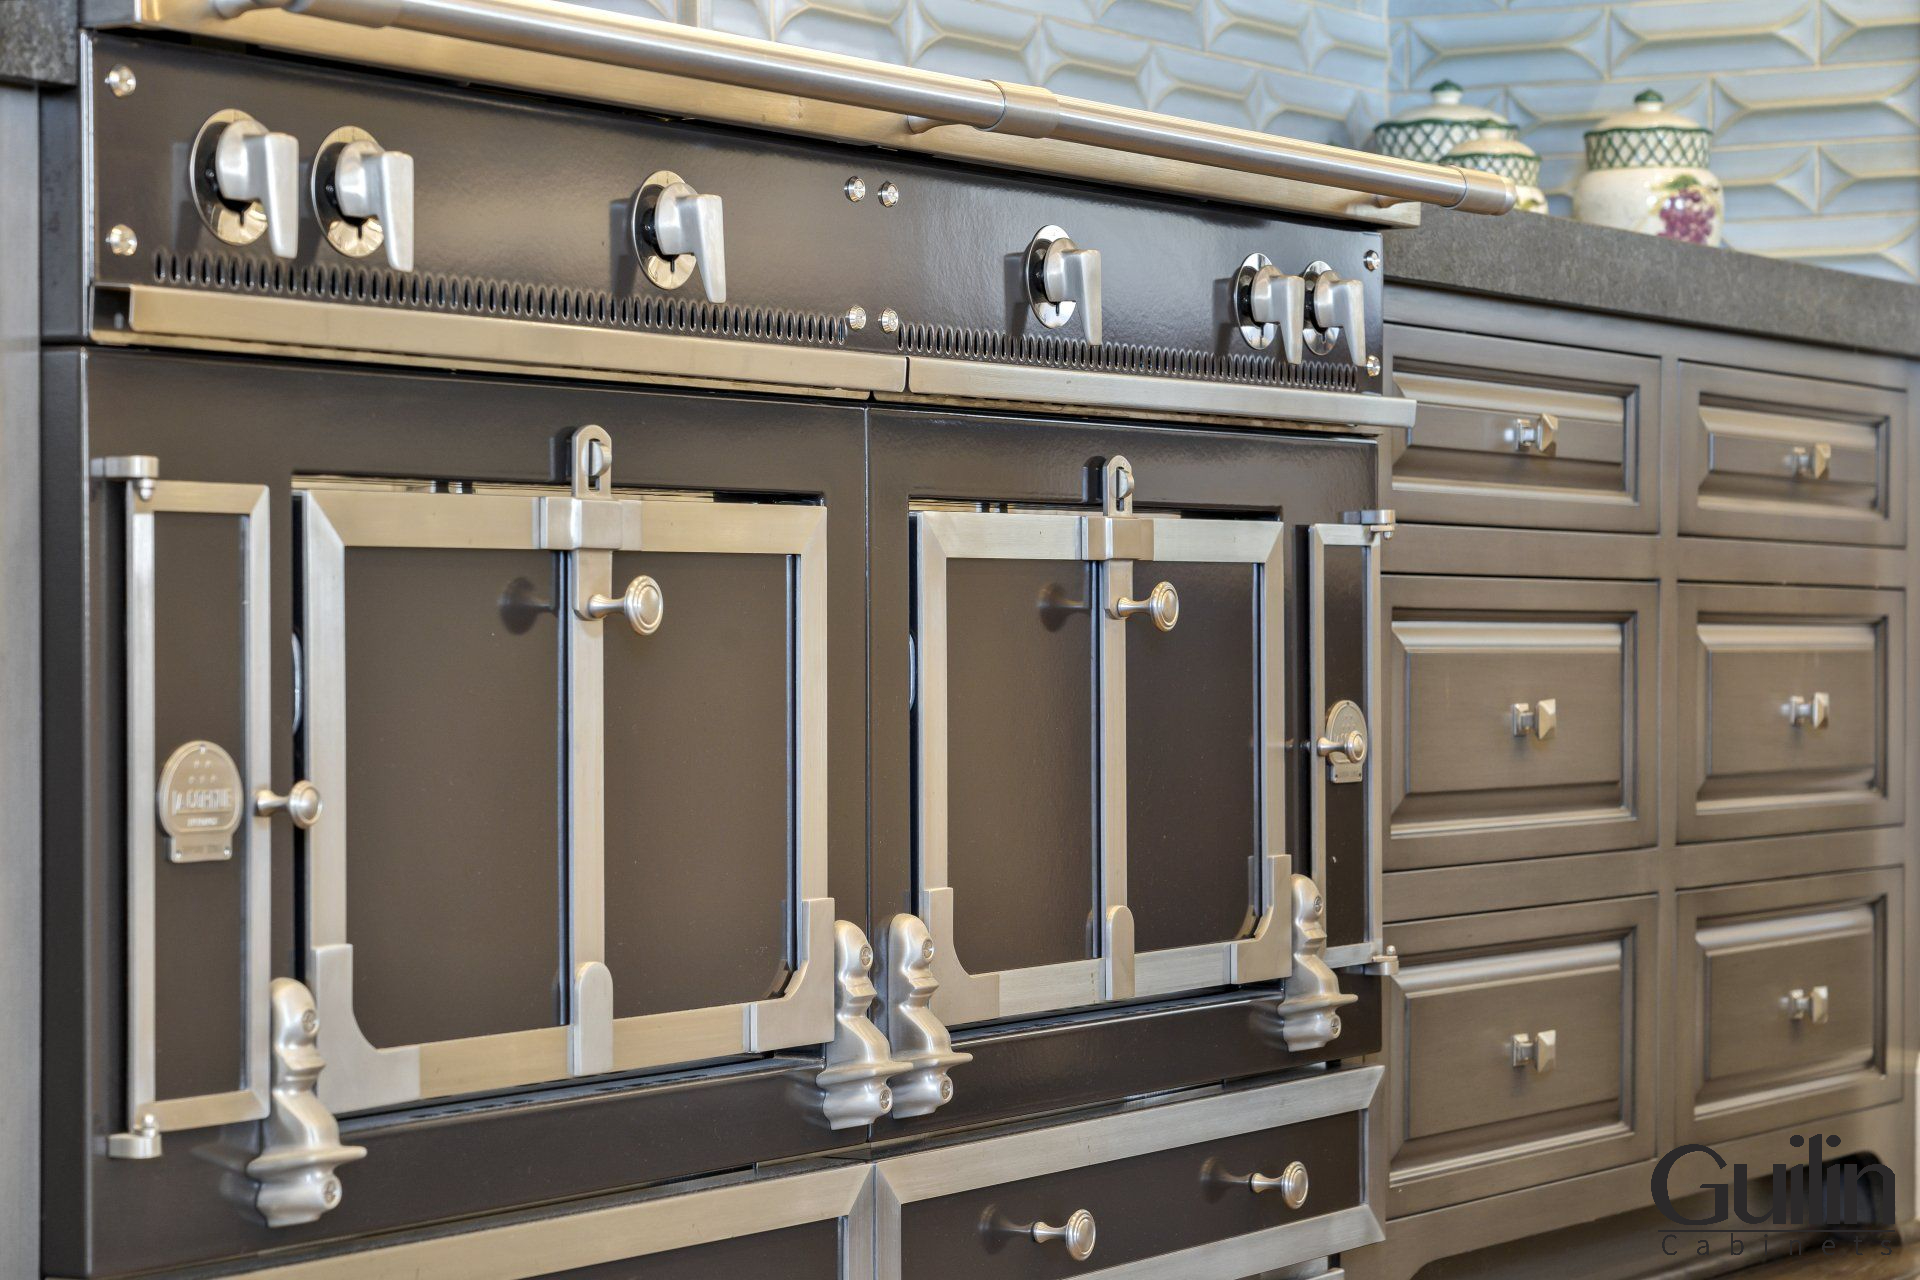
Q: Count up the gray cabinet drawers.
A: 6